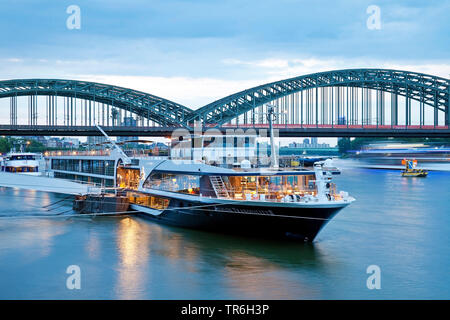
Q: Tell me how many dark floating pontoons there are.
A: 1